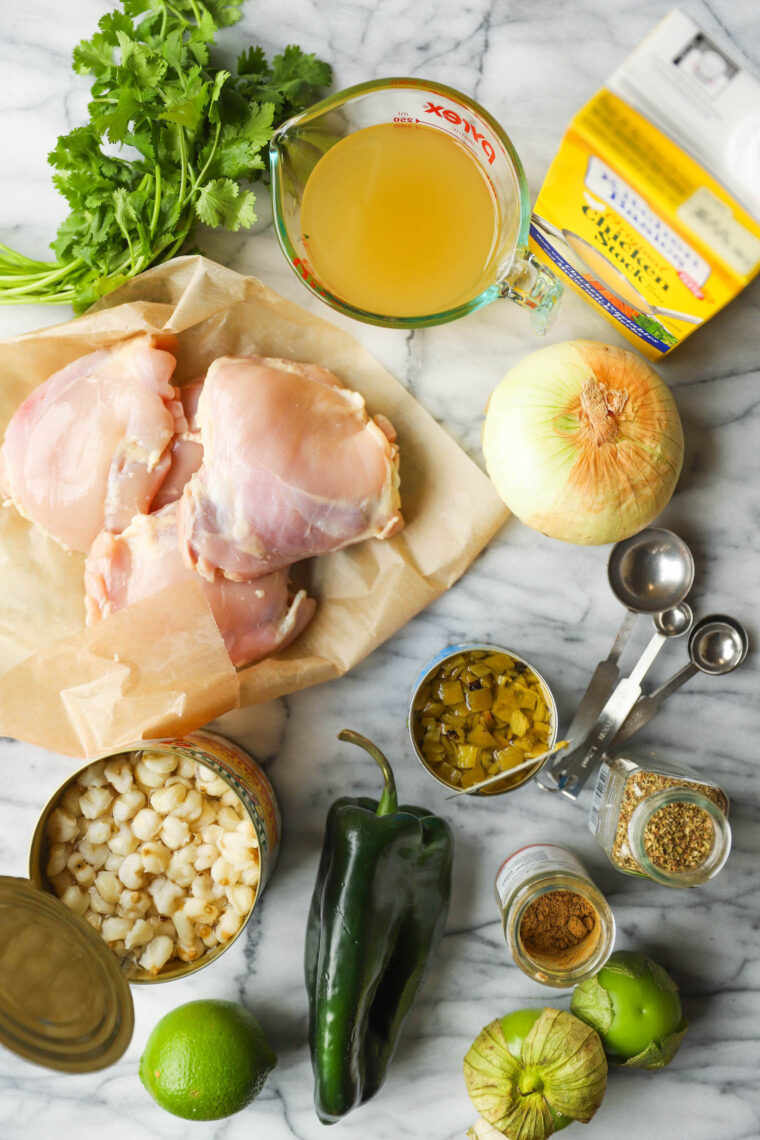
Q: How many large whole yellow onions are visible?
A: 1